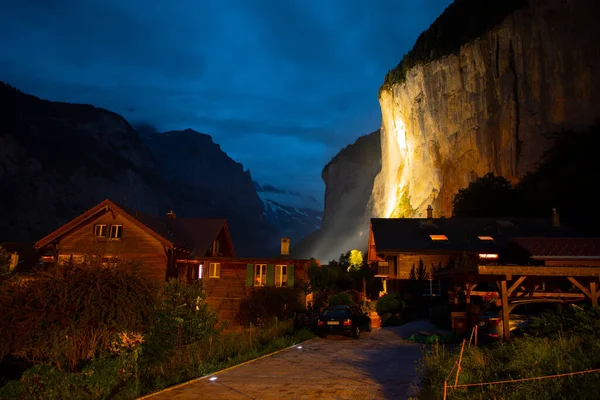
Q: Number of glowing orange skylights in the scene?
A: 2